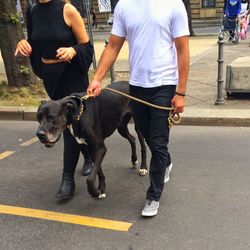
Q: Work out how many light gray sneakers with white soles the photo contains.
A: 2